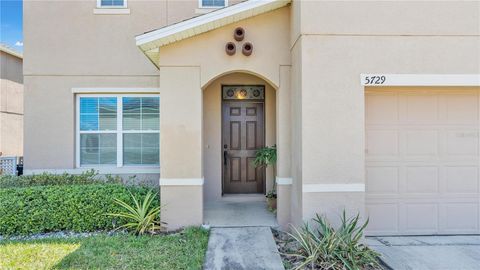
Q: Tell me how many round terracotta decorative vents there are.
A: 3